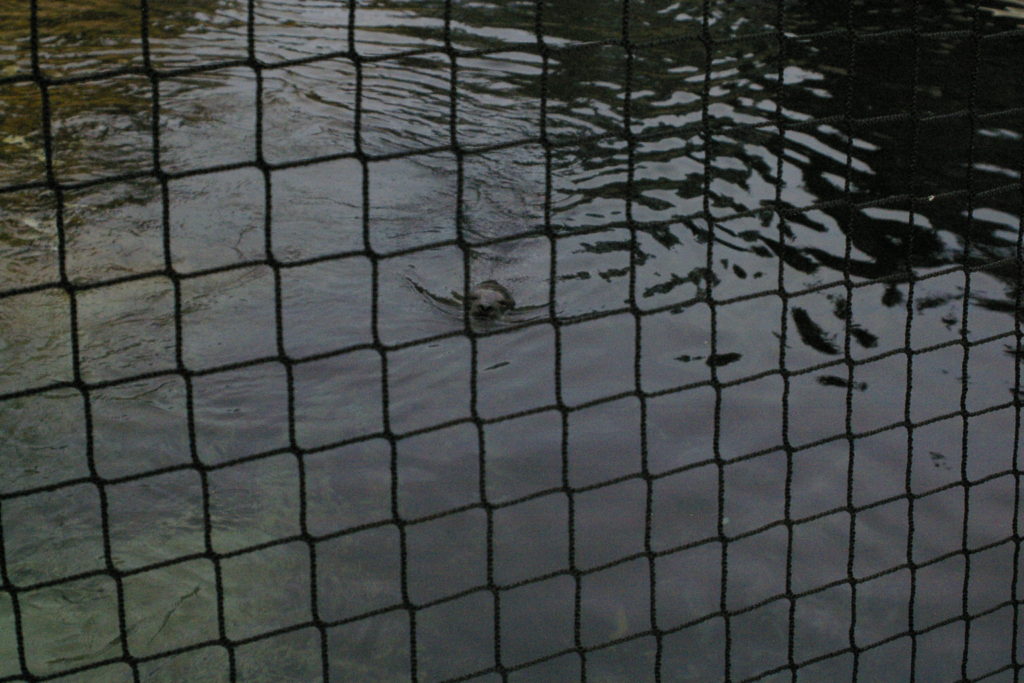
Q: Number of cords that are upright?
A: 14